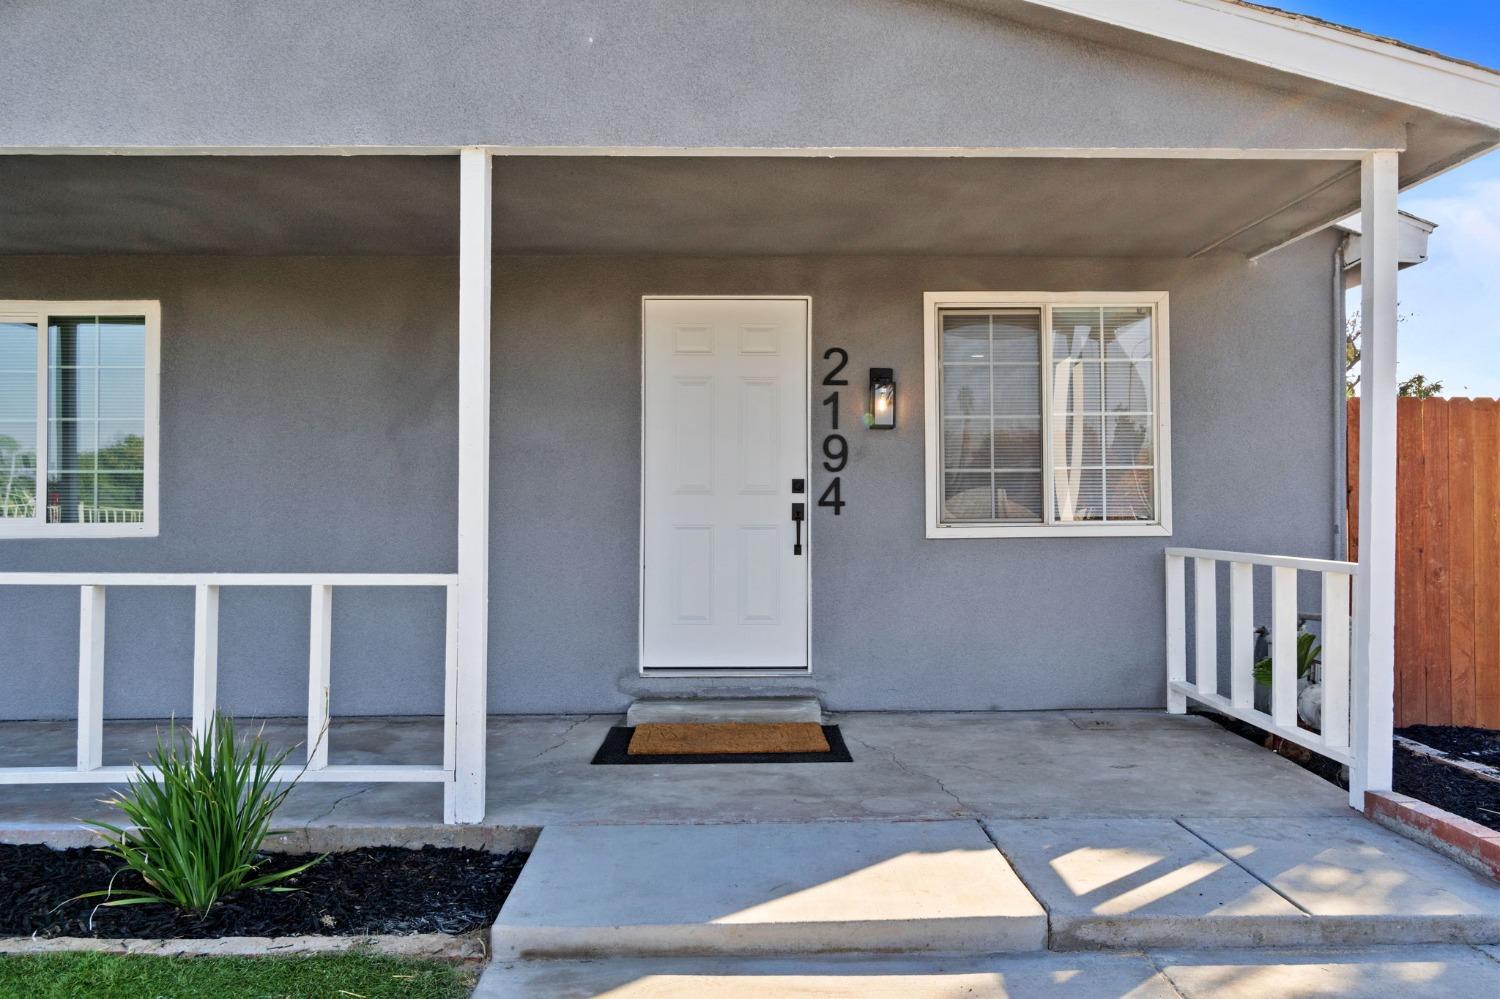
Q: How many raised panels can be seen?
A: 6